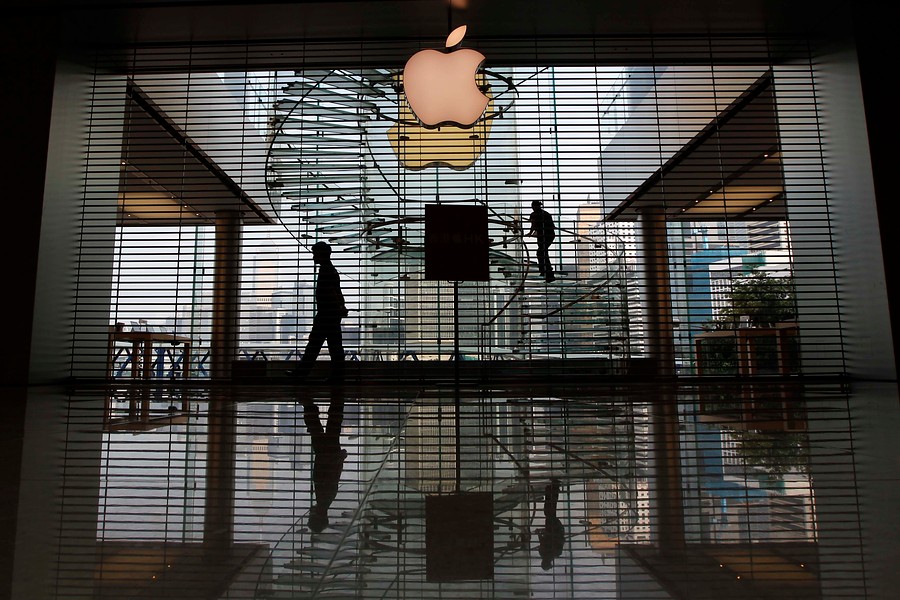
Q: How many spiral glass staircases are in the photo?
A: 1